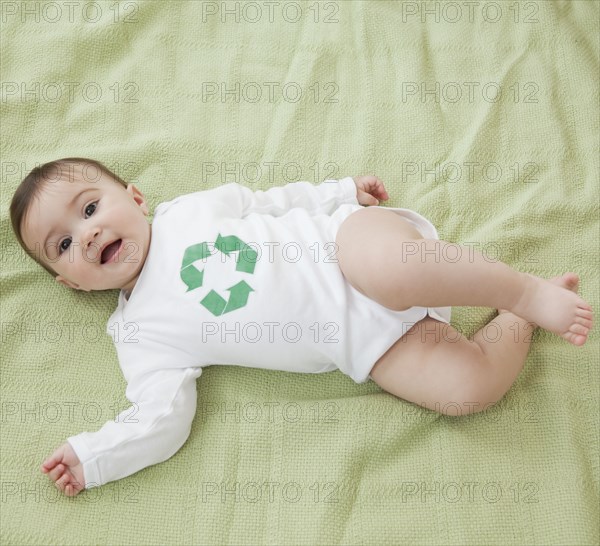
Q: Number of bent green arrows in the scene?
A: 3